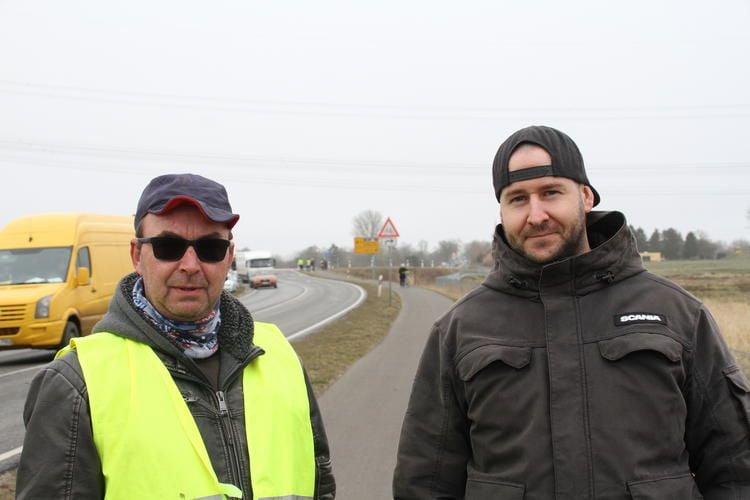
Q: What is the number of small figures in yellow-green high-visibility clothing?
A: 2